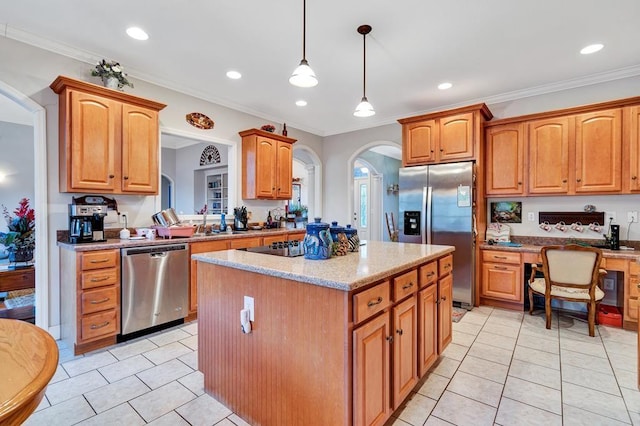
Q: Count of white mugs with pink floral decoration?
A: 4